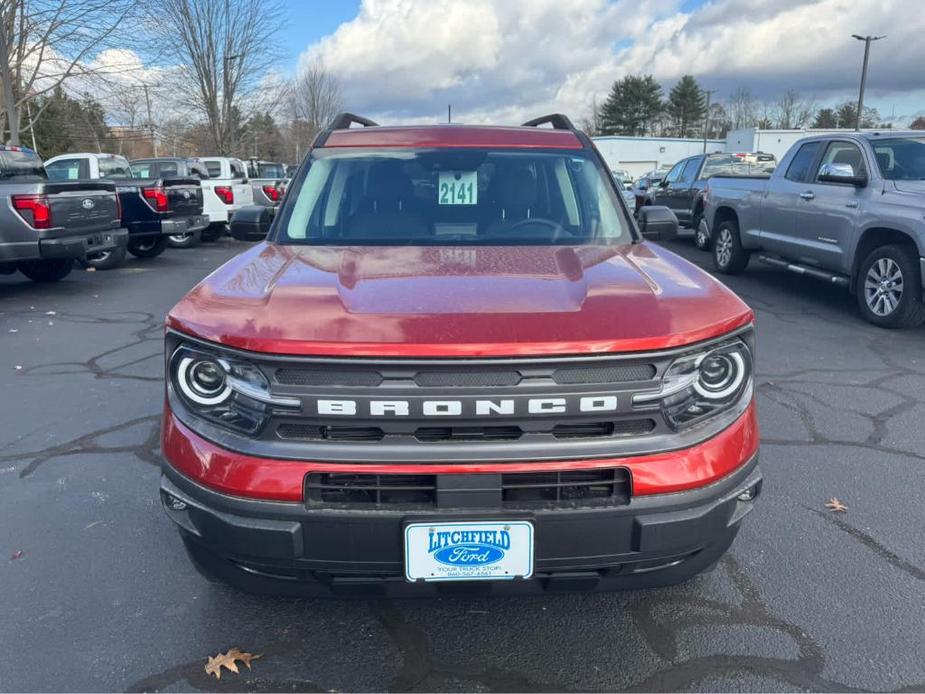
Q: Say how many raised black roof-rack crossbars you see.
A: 2